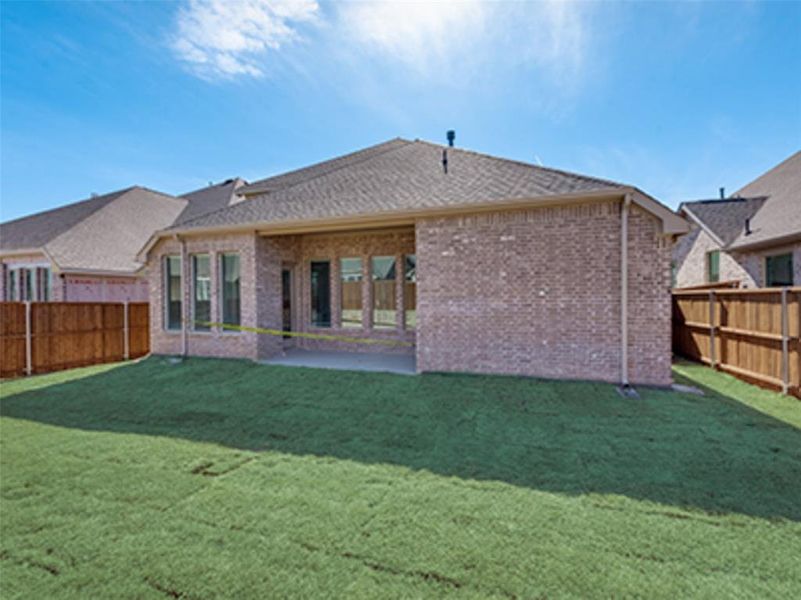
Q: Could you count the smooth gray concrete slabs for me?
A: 1